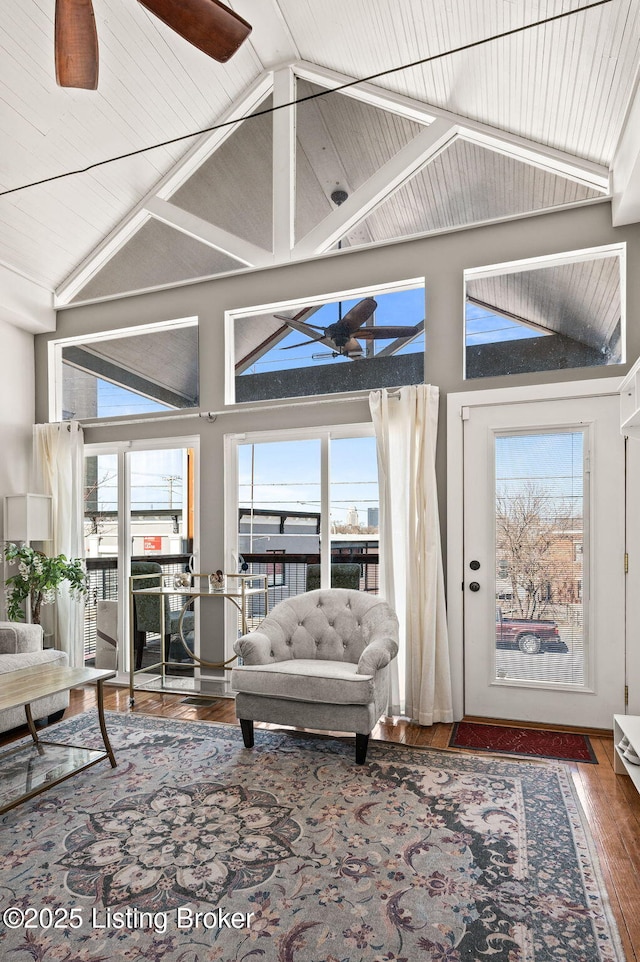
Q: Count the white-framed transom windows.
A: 3